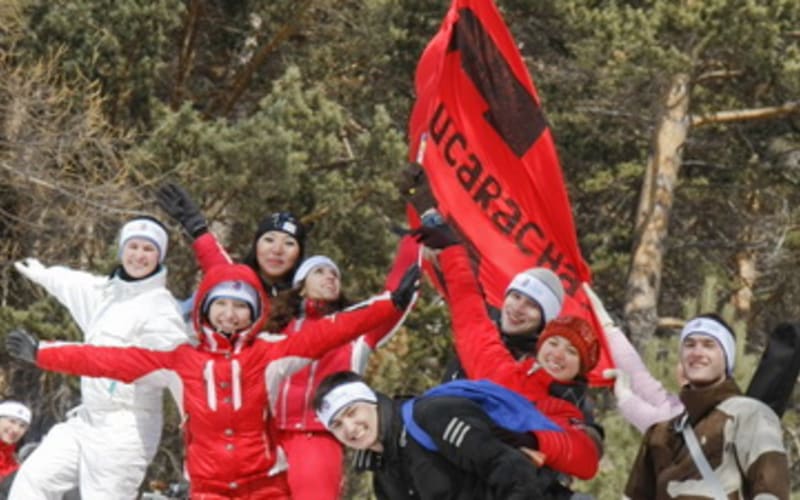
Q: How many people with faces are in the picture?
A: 9